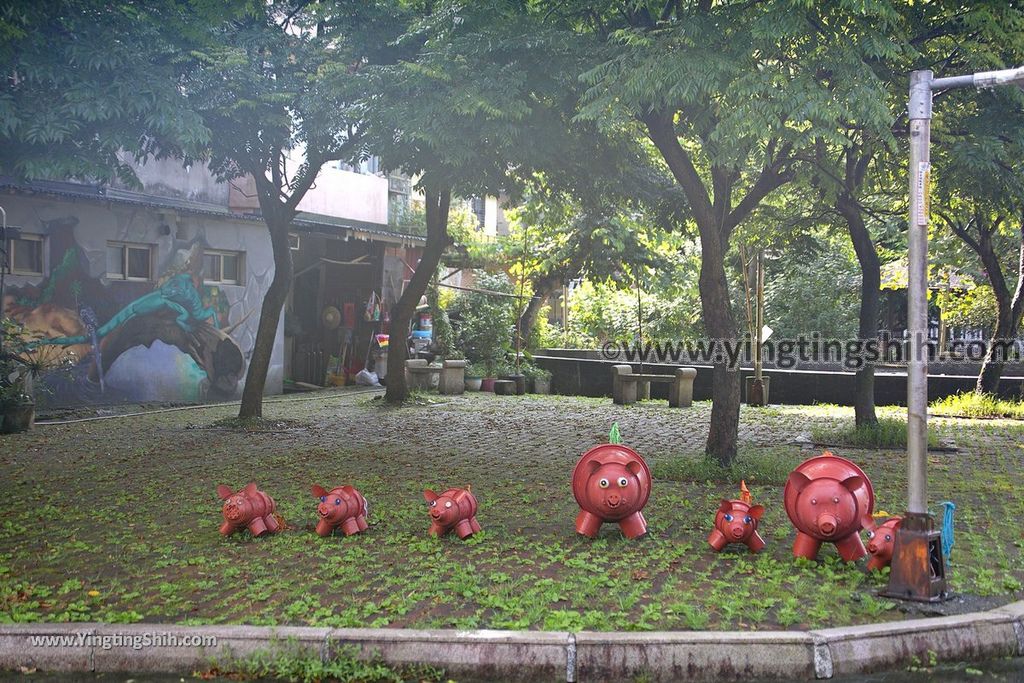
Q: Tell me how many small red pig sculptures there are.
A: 5